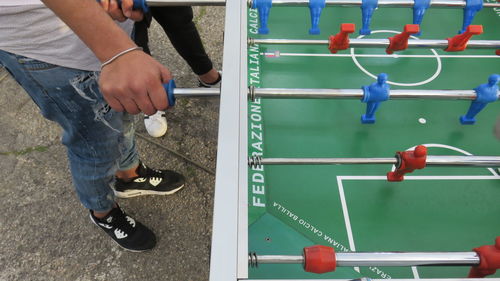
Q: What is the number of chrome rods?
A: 5